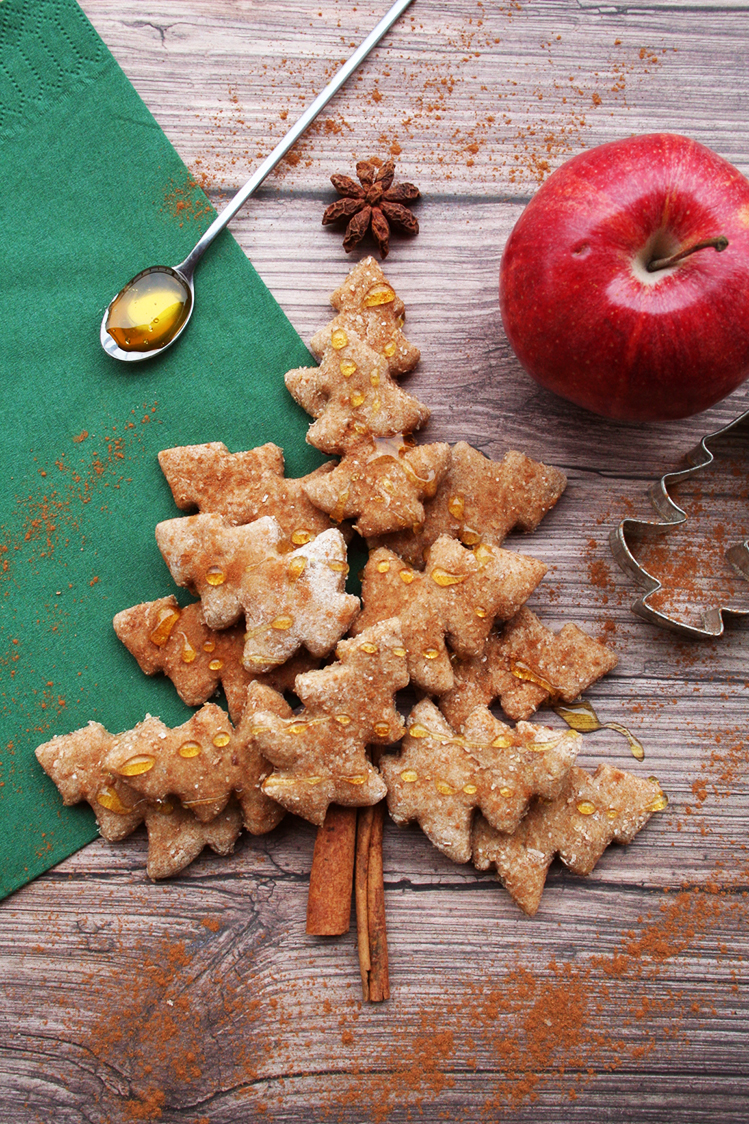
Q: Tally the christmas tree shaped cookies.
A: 13